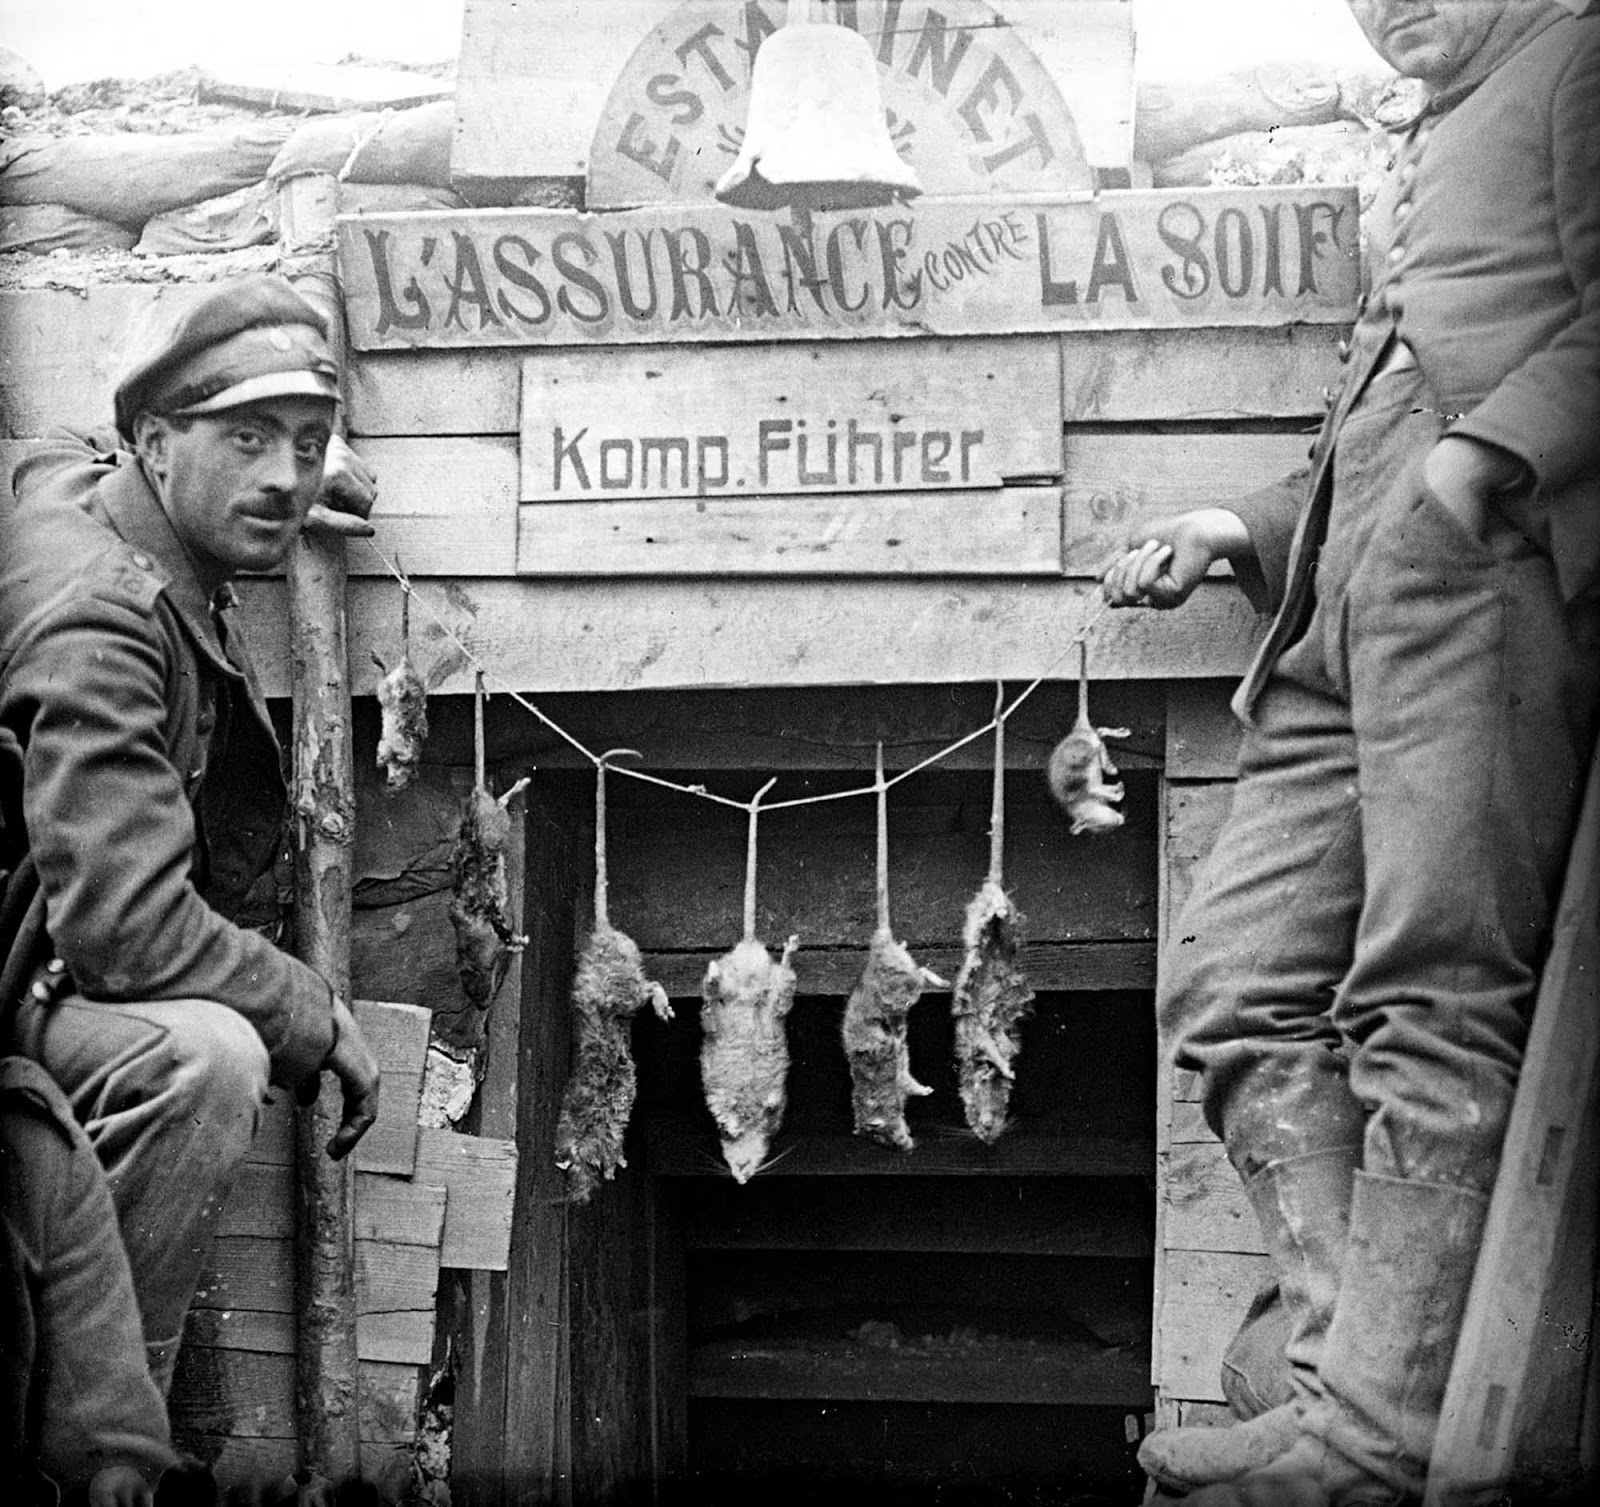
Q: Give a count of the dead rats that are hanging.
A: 7